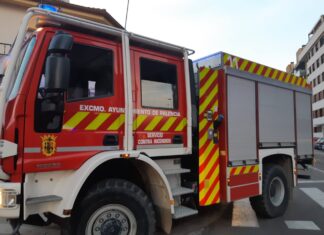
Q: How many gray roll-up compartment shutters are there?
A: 3